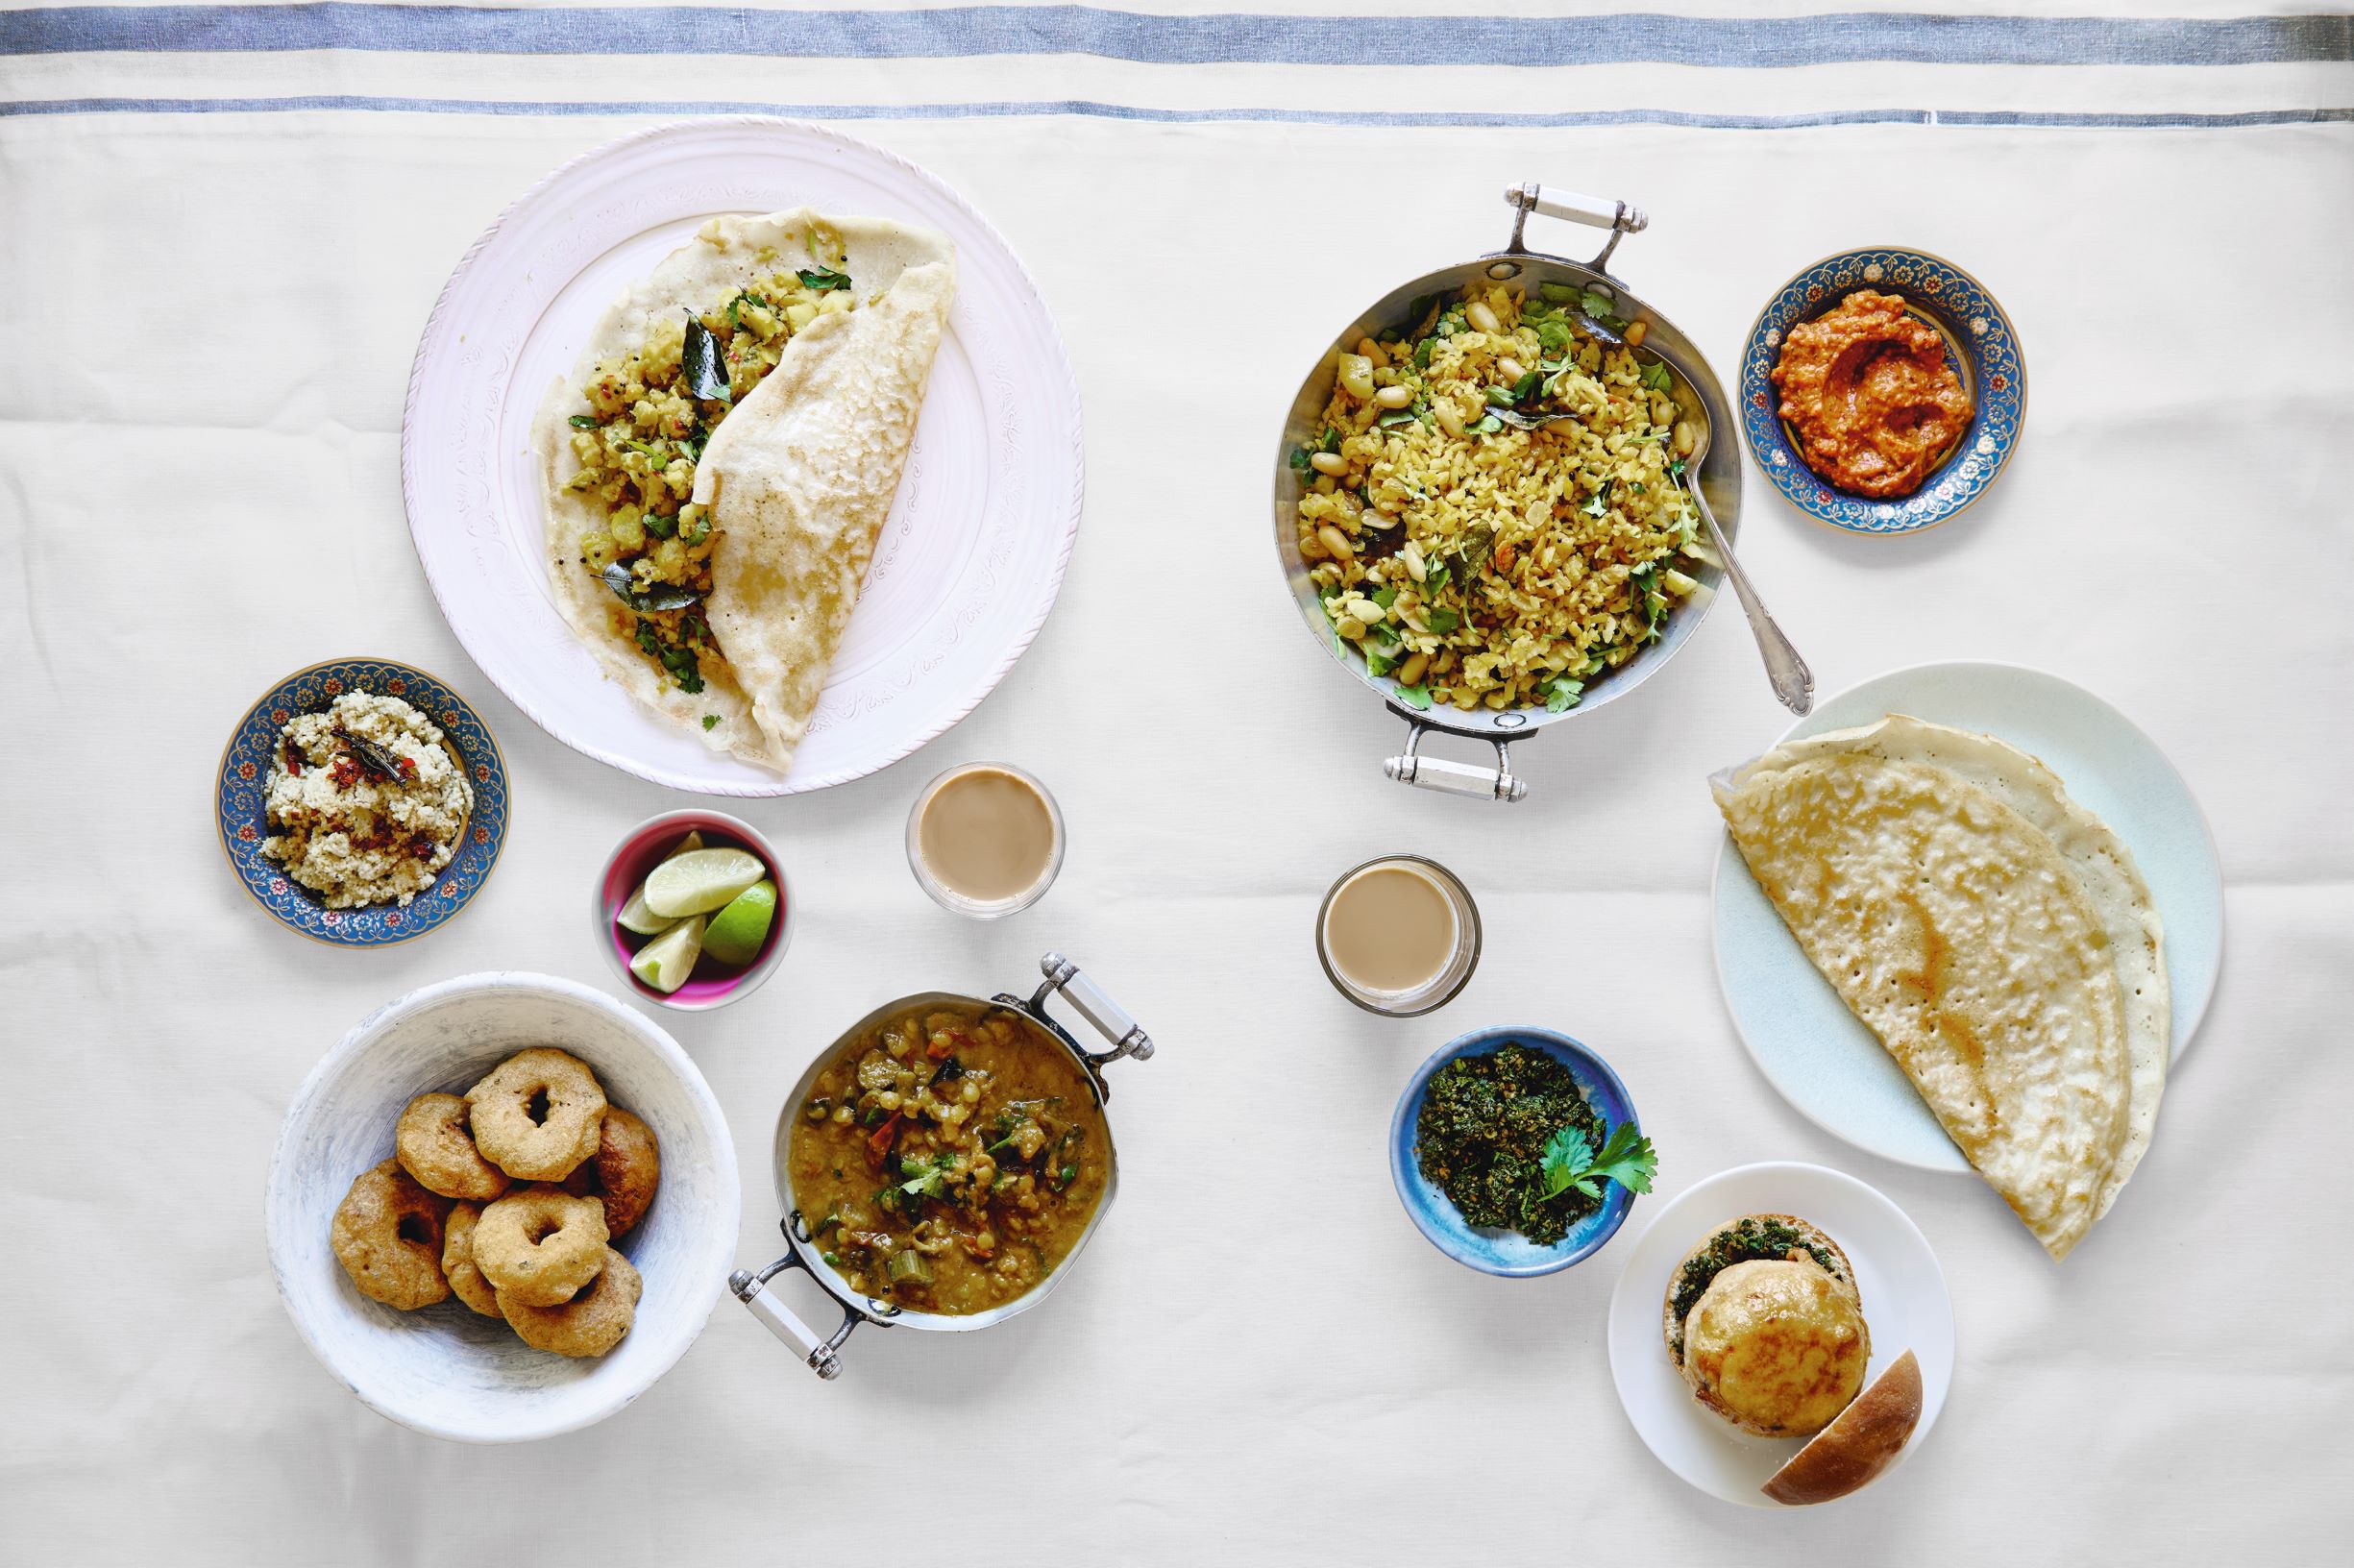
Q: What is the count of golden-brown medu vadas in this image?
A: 7